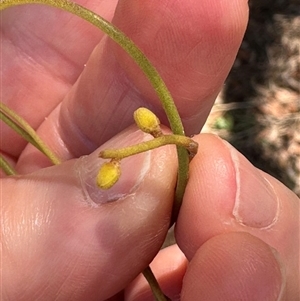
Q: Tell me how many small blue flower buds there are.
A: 0